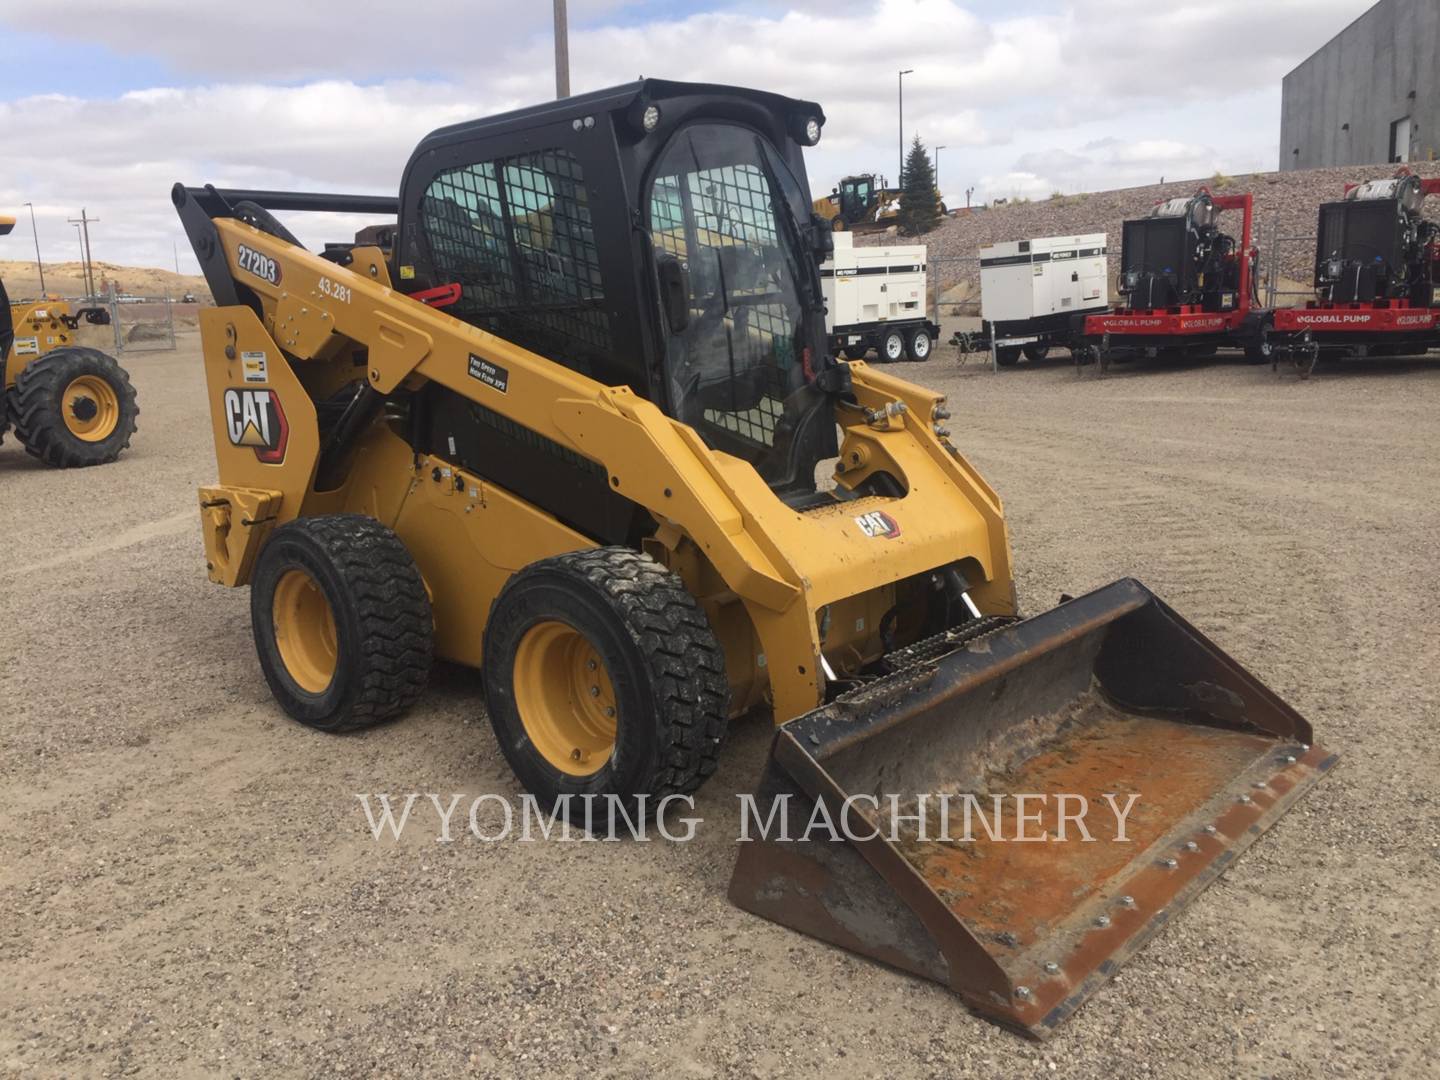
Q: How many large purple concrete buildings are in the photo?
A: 0